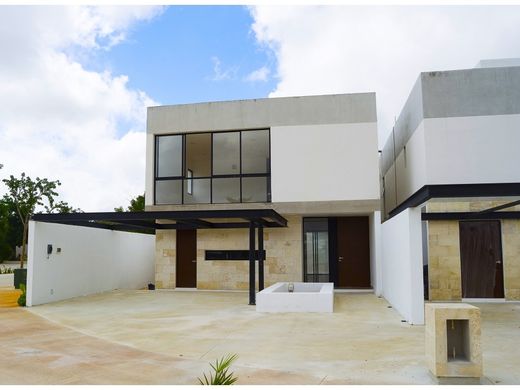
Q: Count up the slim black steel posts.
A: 2